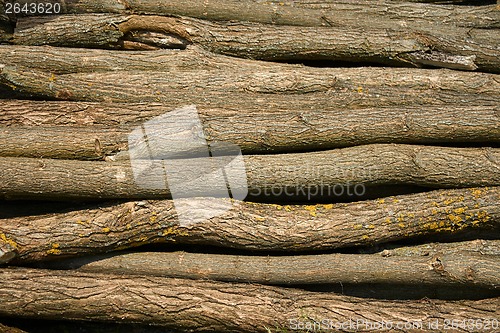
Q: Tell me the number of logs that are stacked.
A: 8